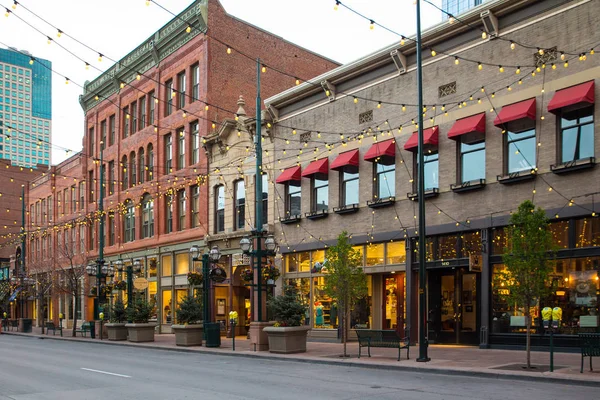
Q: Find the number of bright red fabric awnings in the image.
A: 8